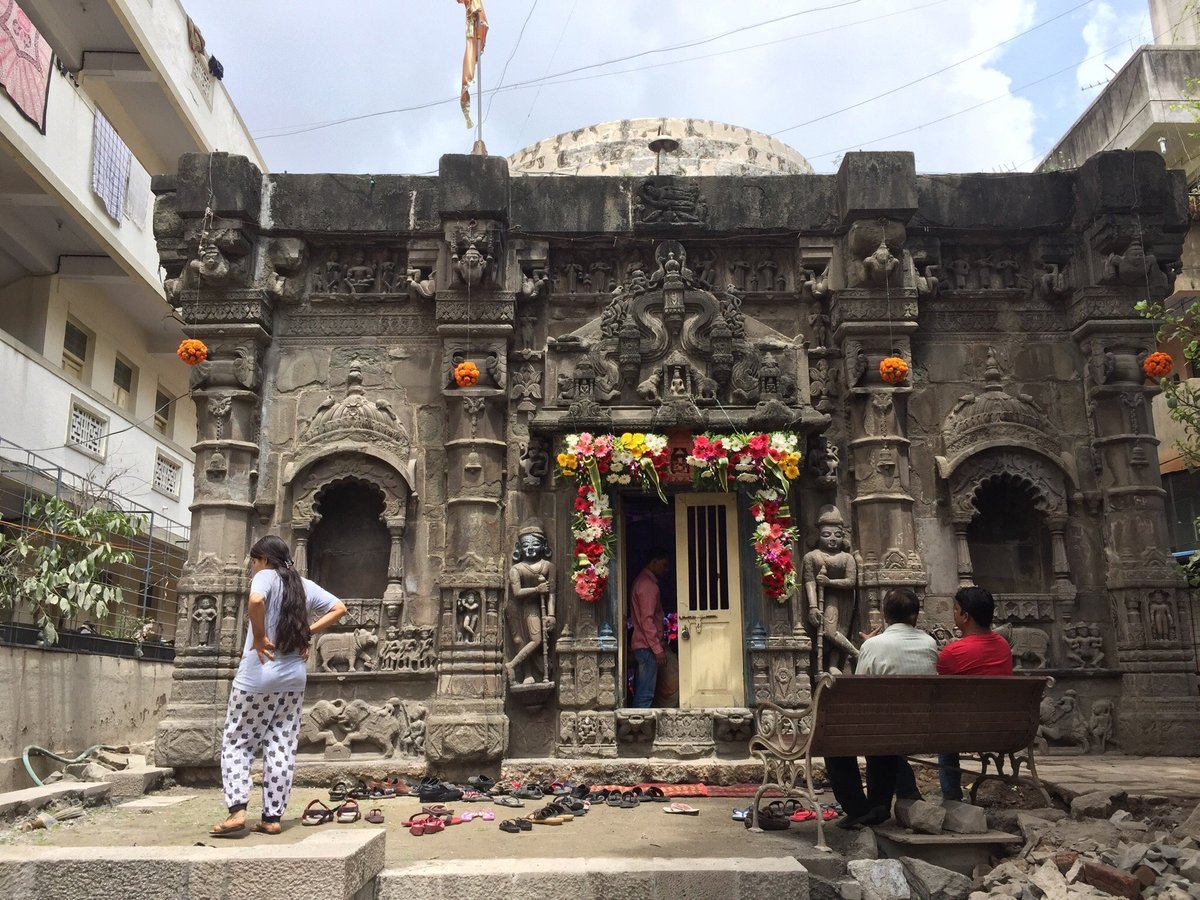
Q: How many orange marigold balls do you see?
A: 4